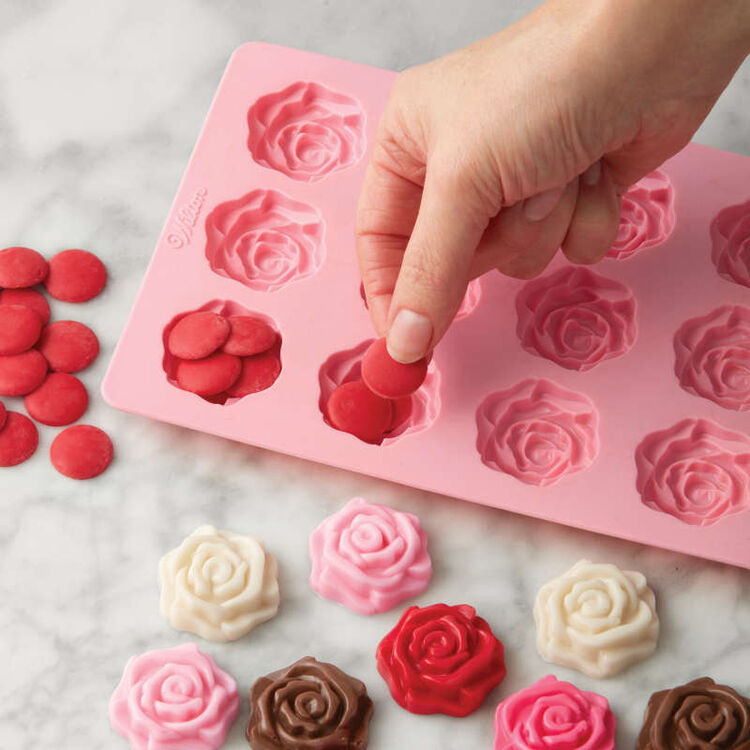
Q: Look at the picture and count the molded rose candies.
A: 8